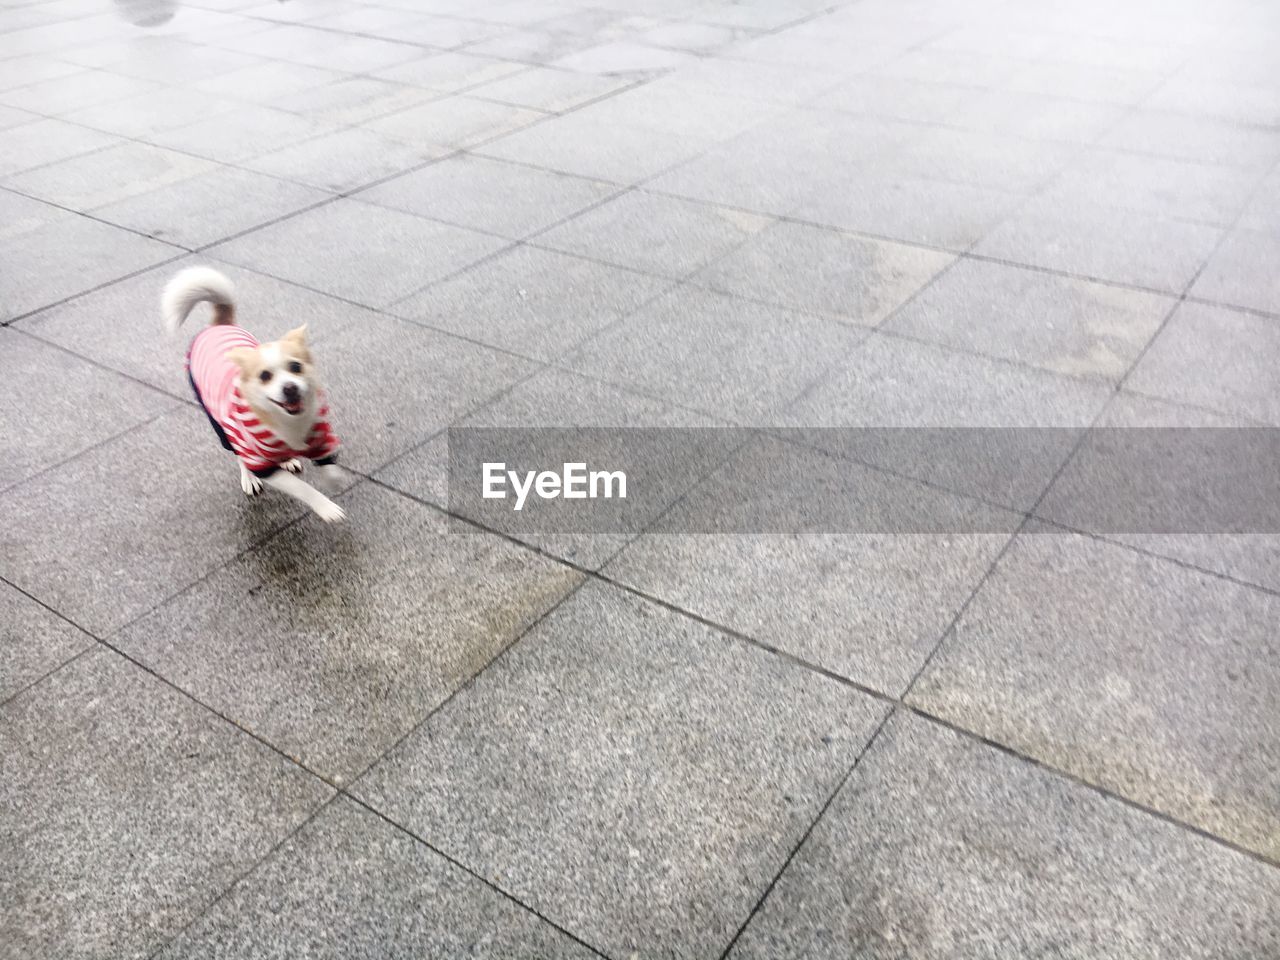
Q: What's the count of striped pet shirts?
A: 1